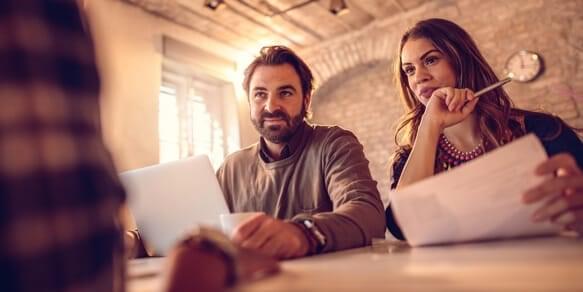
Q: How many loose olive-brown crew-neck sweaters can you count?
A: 1